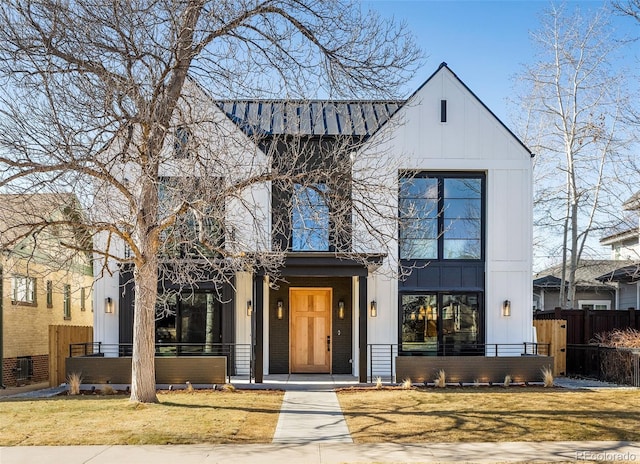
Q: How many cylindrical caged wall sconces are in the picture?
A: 6